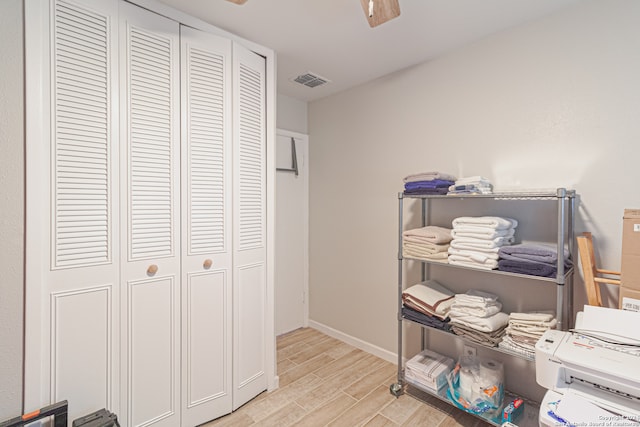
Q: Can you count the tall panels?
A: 4